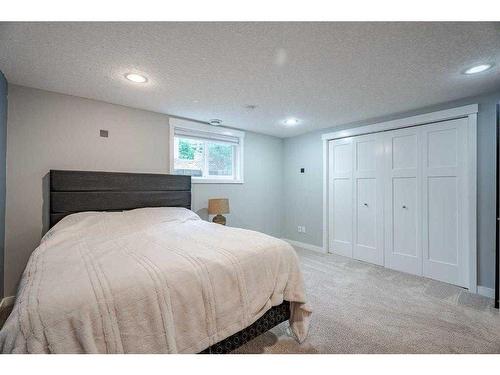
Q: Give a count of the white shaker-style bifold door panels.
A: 4